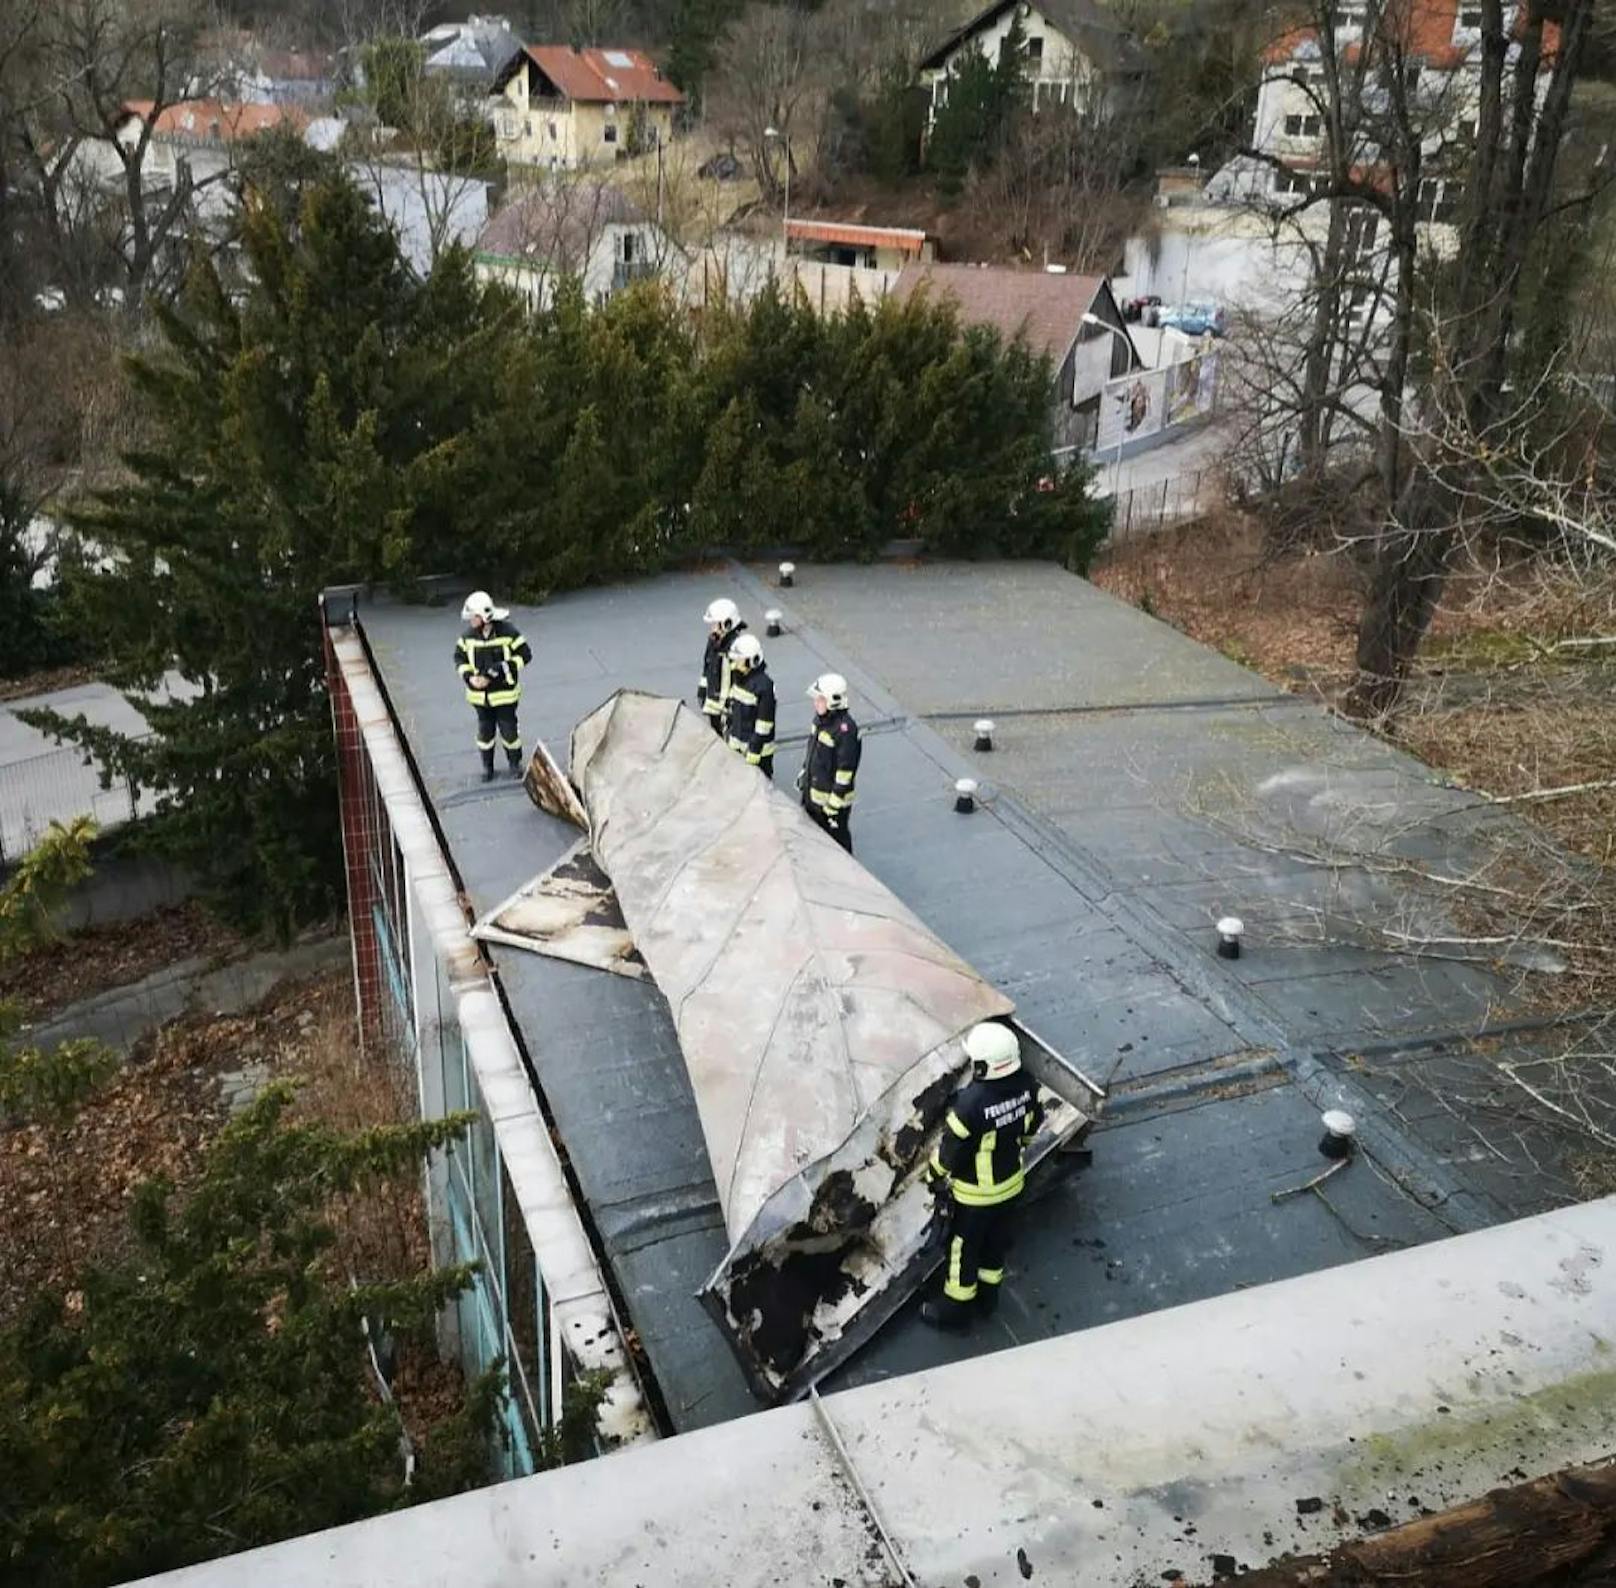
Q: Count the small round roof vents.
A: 6